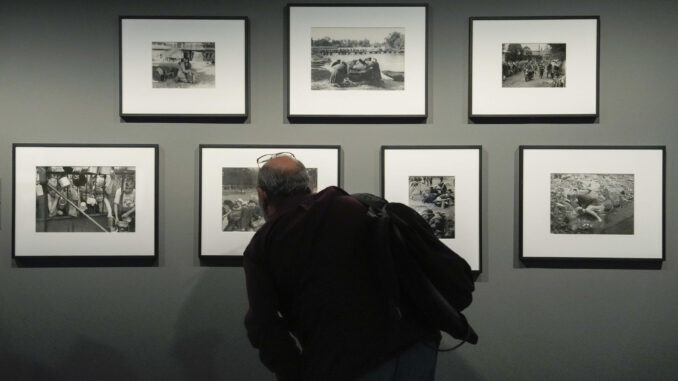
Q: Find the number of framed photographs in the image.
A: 7